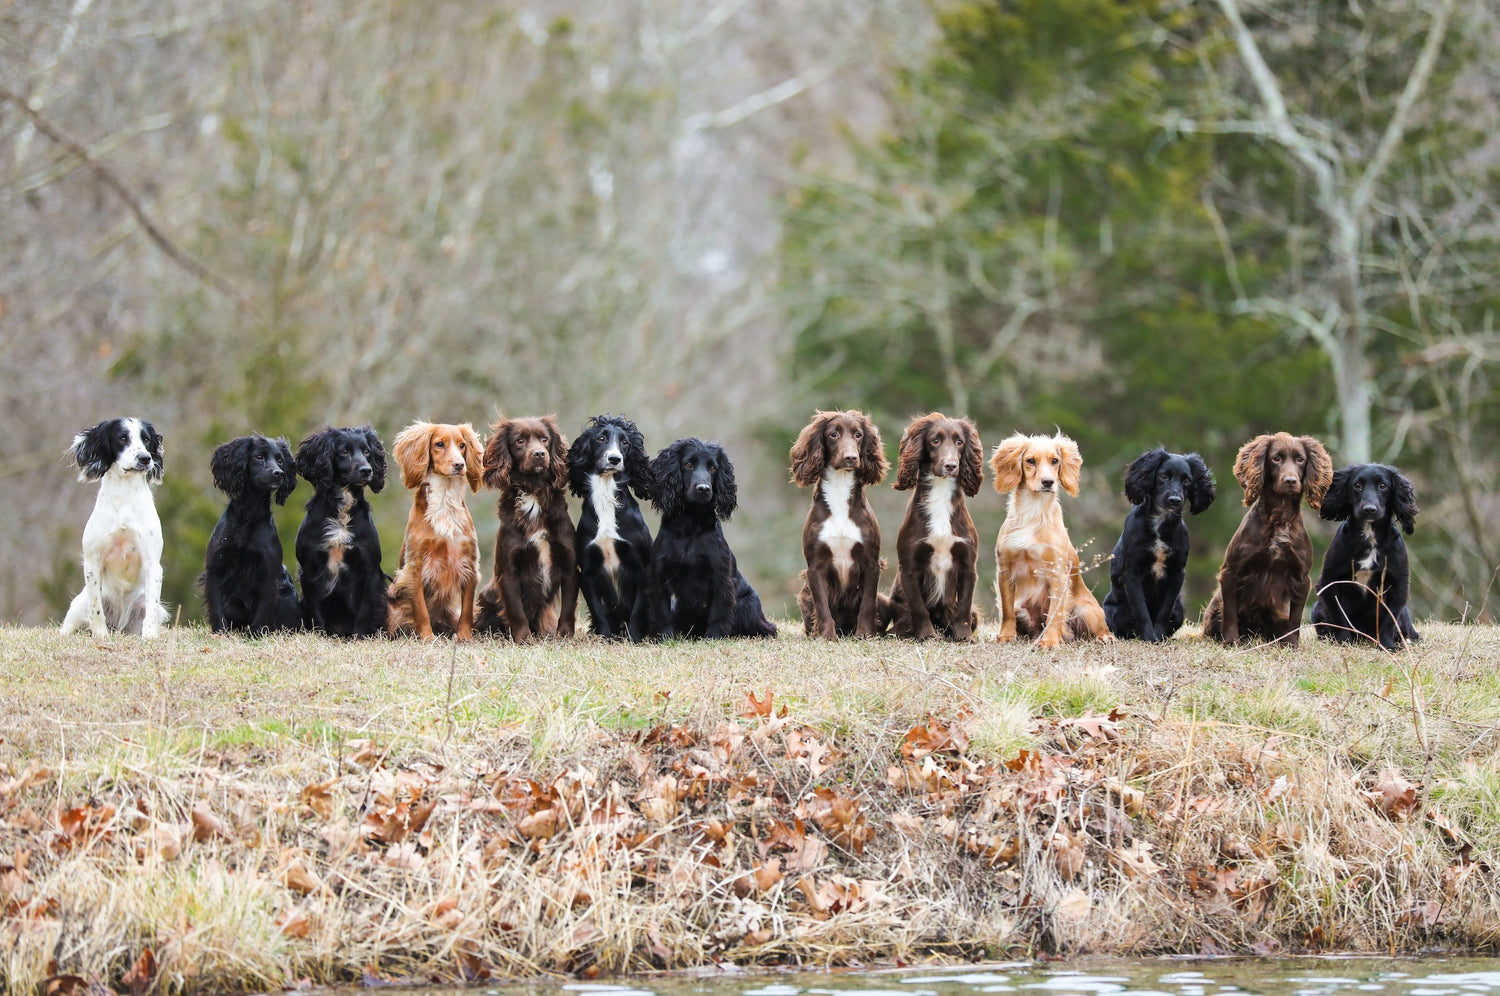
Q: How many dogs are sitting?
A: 13